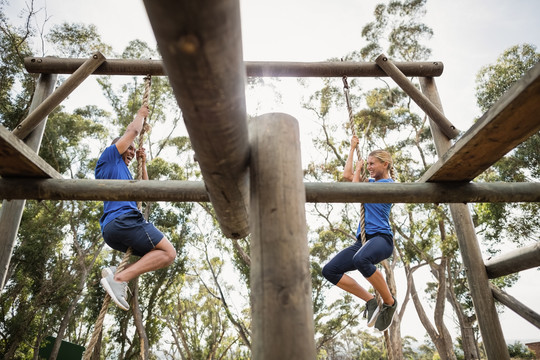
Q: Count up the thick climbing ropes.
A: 2